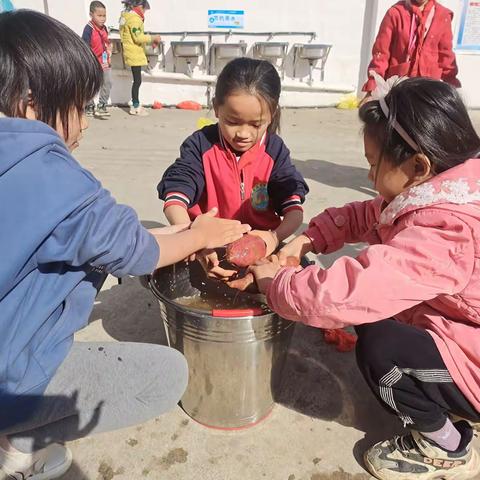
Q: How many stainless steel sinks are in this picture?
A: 6